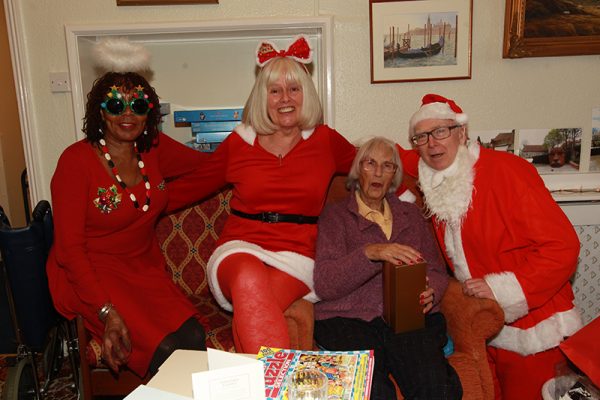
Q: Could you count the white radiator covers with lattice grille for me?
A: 1